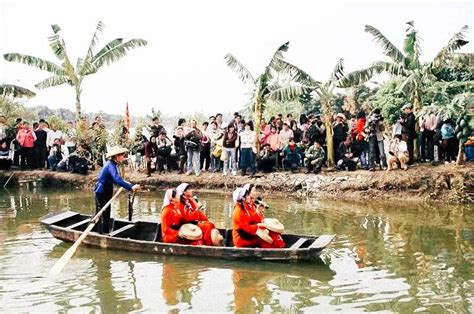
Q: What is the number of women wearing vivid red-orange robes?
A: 4